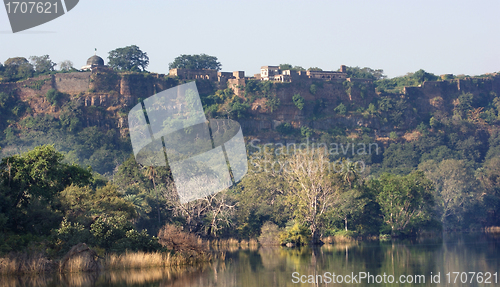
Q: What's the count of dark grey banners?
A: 1